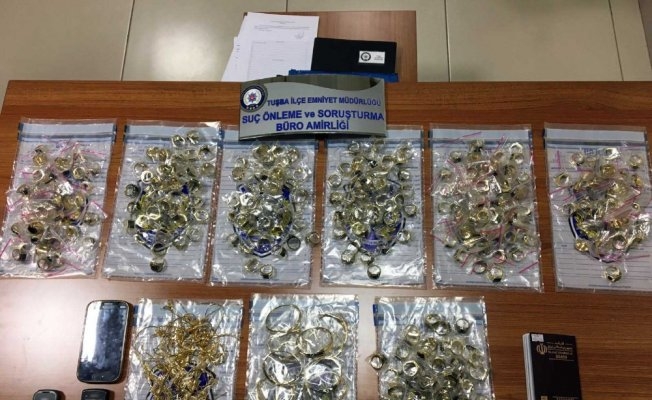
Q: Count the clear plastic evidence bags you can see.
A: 9